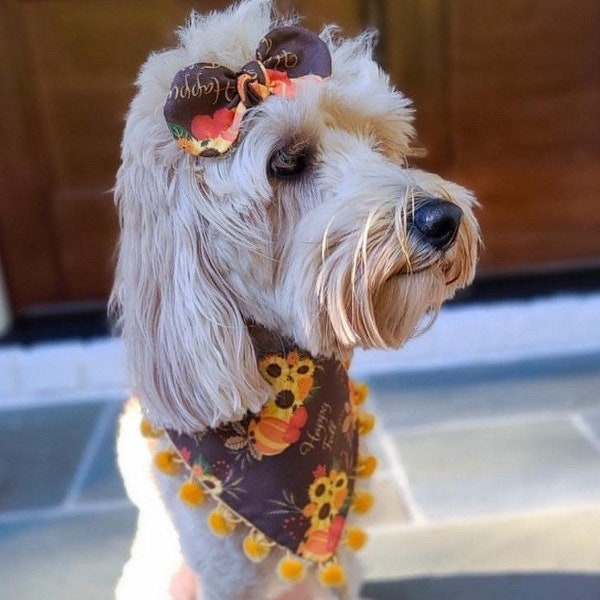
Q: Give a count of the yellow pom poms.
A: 12